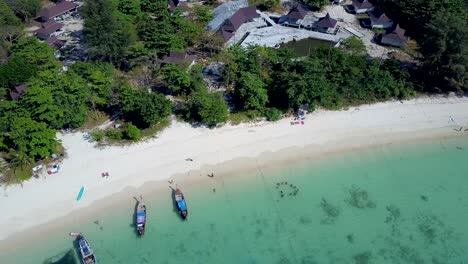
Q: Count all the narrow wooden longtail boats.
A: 3